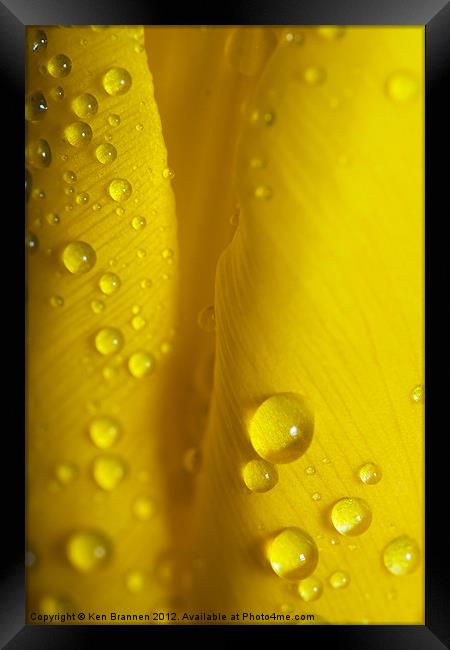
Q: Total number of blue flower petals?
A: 0